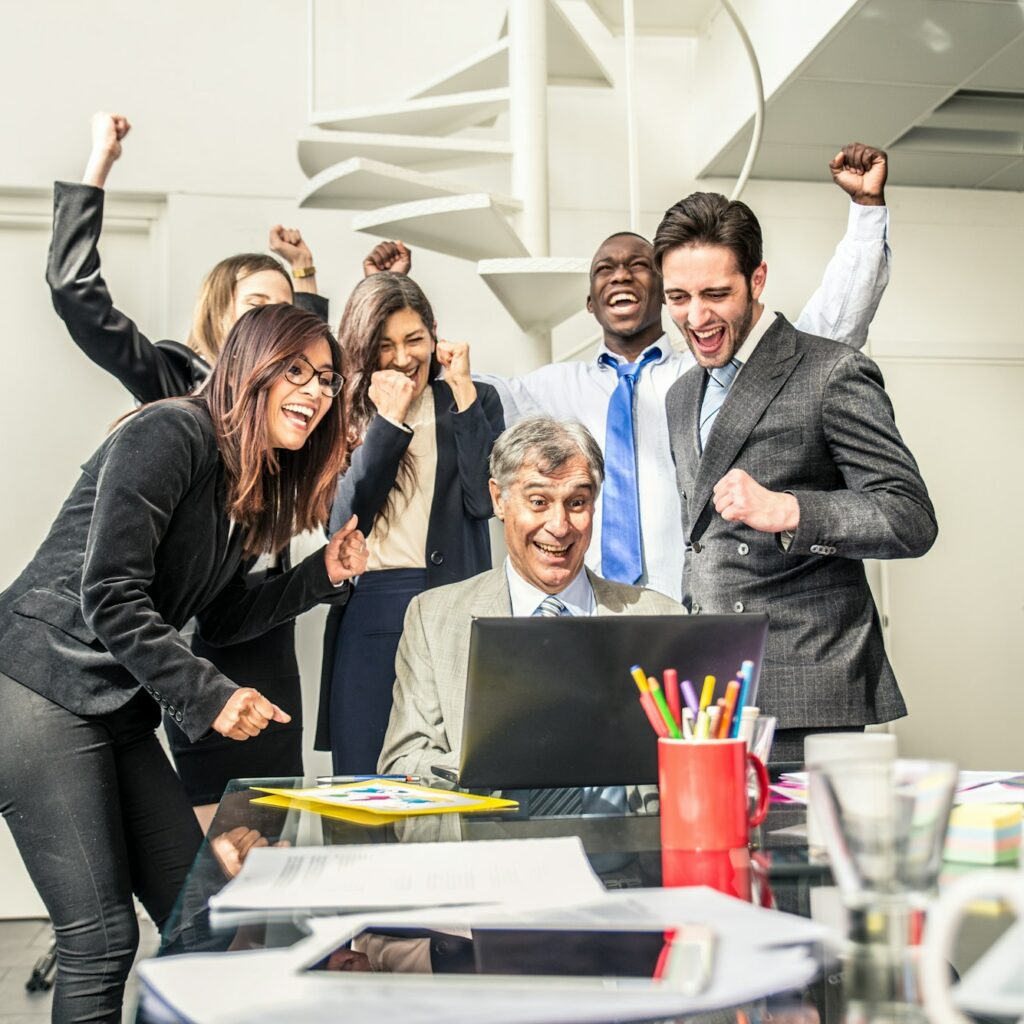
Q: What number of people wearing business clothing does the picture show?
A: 6